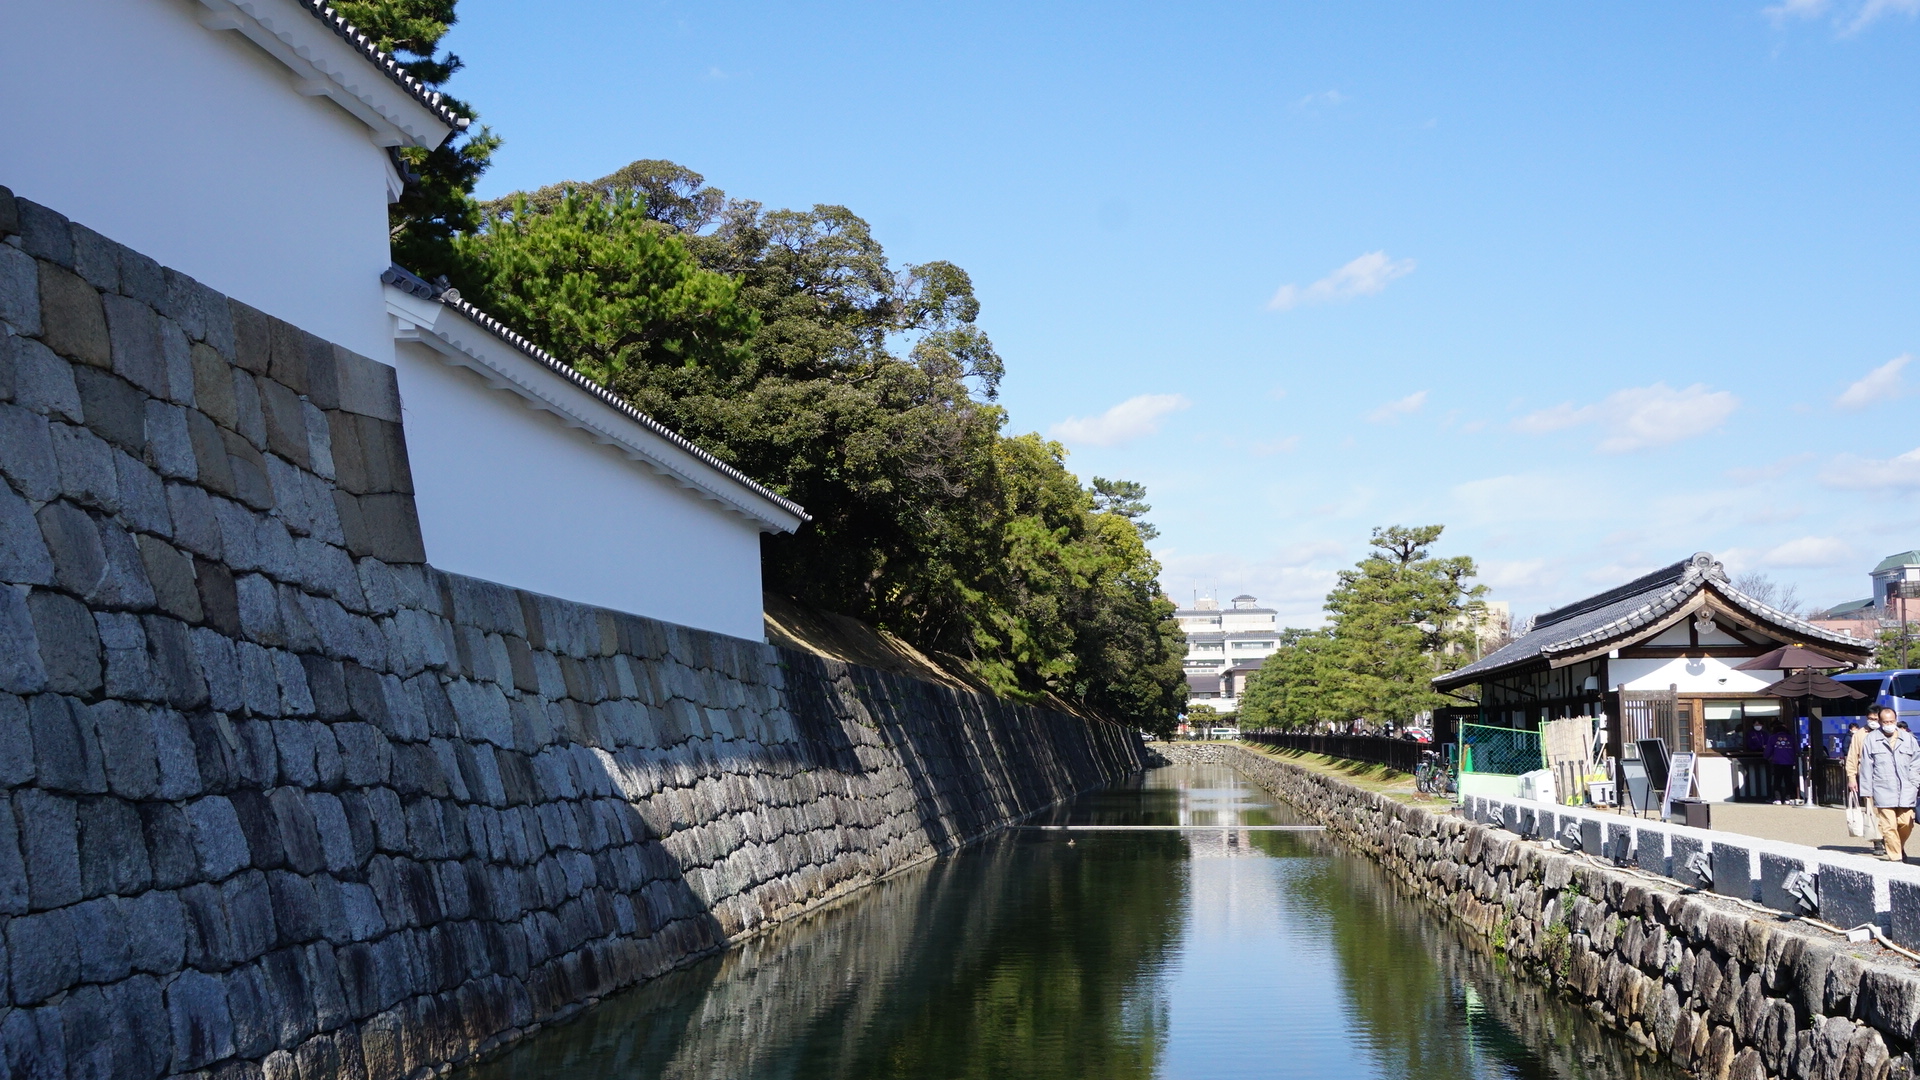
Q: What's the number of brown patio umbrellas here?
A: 2